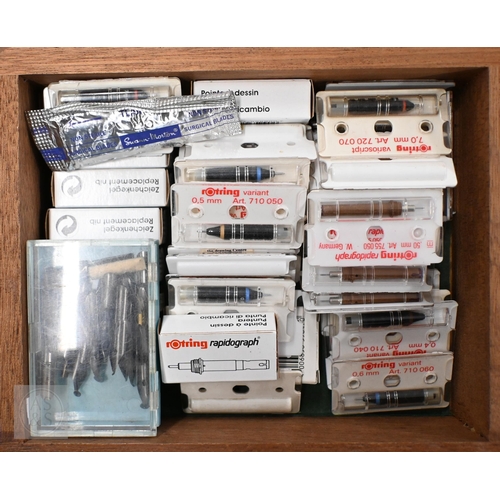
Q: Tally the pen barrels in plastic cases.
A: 10